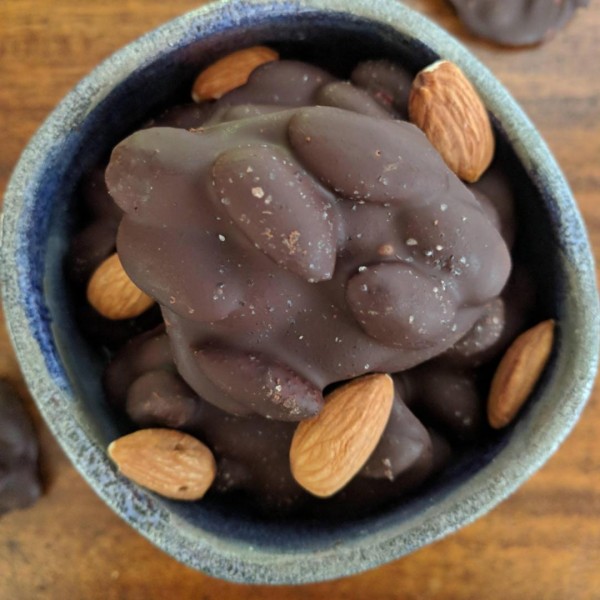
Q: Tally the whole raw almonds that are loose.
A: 6